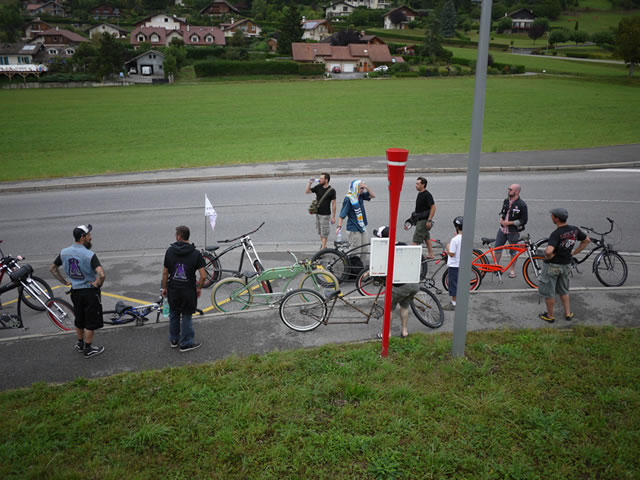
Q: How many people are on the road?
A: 9